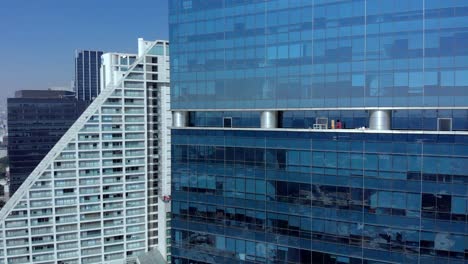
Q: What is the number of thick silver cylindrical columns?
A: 3